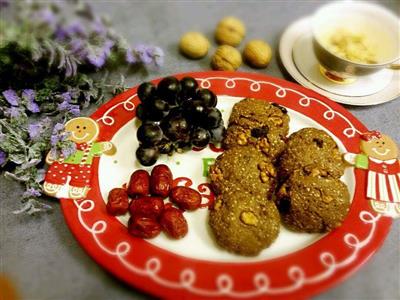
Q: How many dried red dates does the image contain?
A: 7